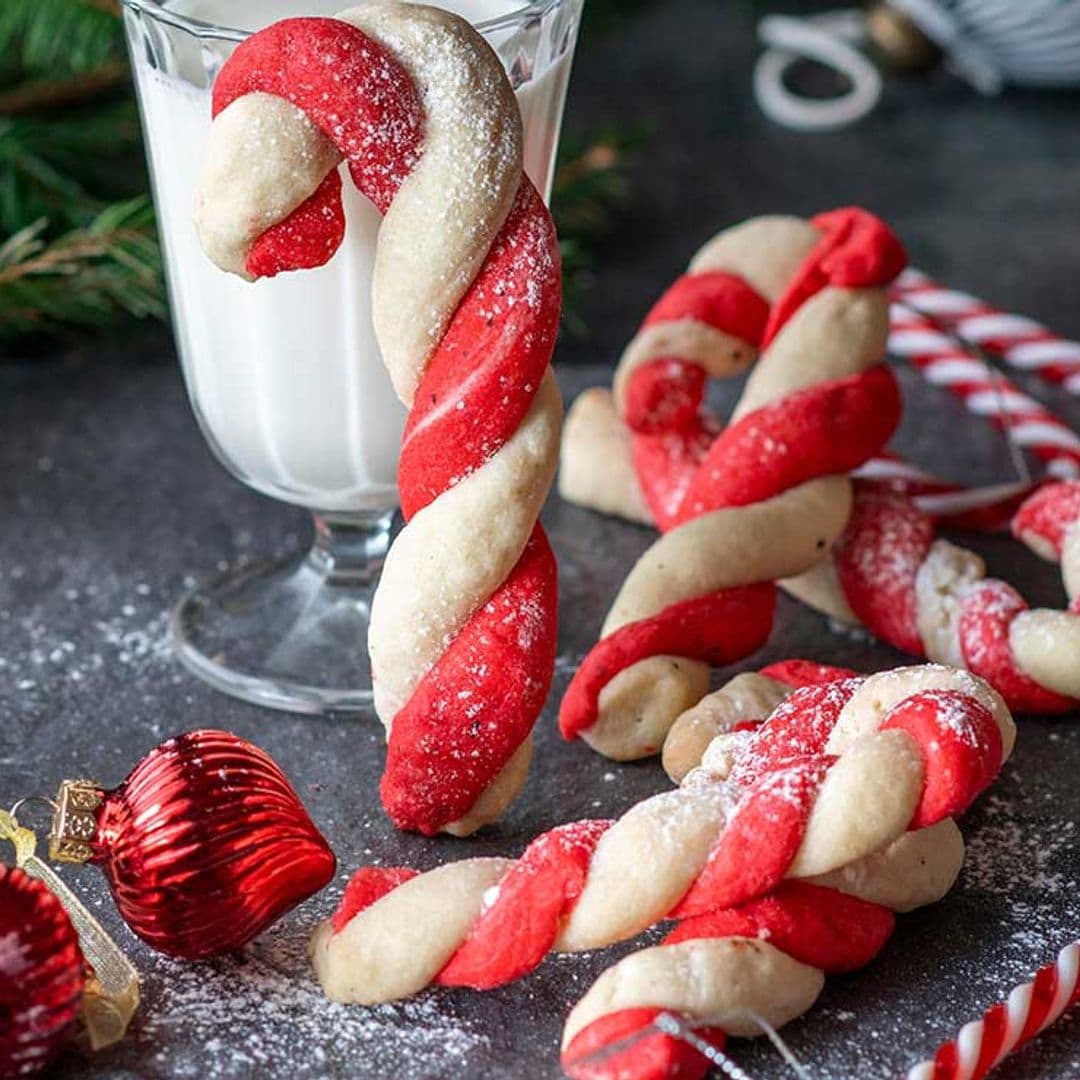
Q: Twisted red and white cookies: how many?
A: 5